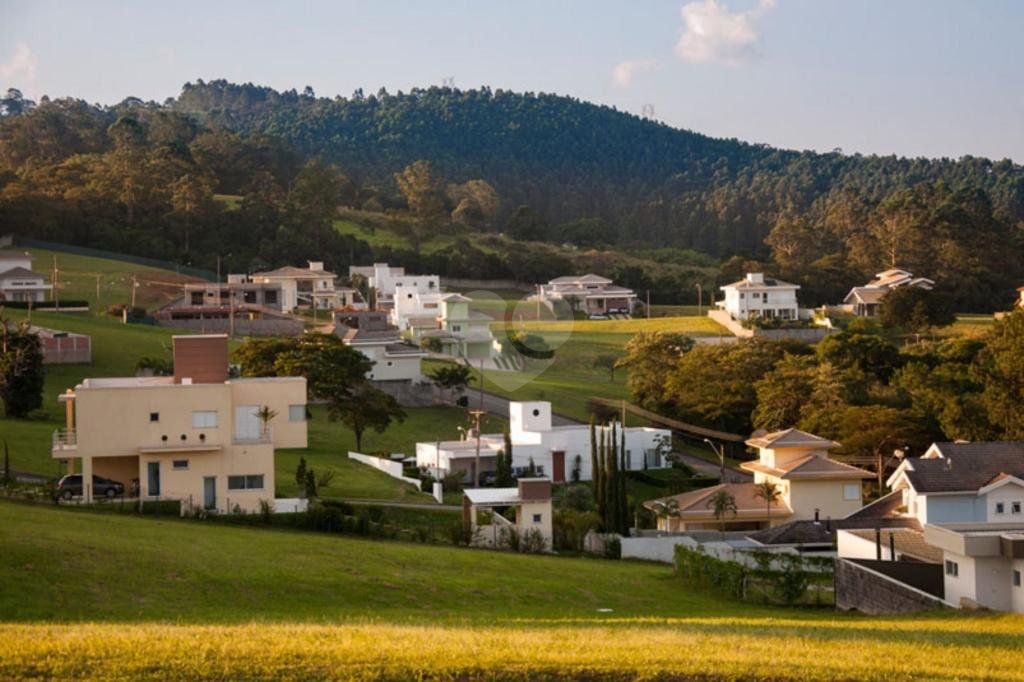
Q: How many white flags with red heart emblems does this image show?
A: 0